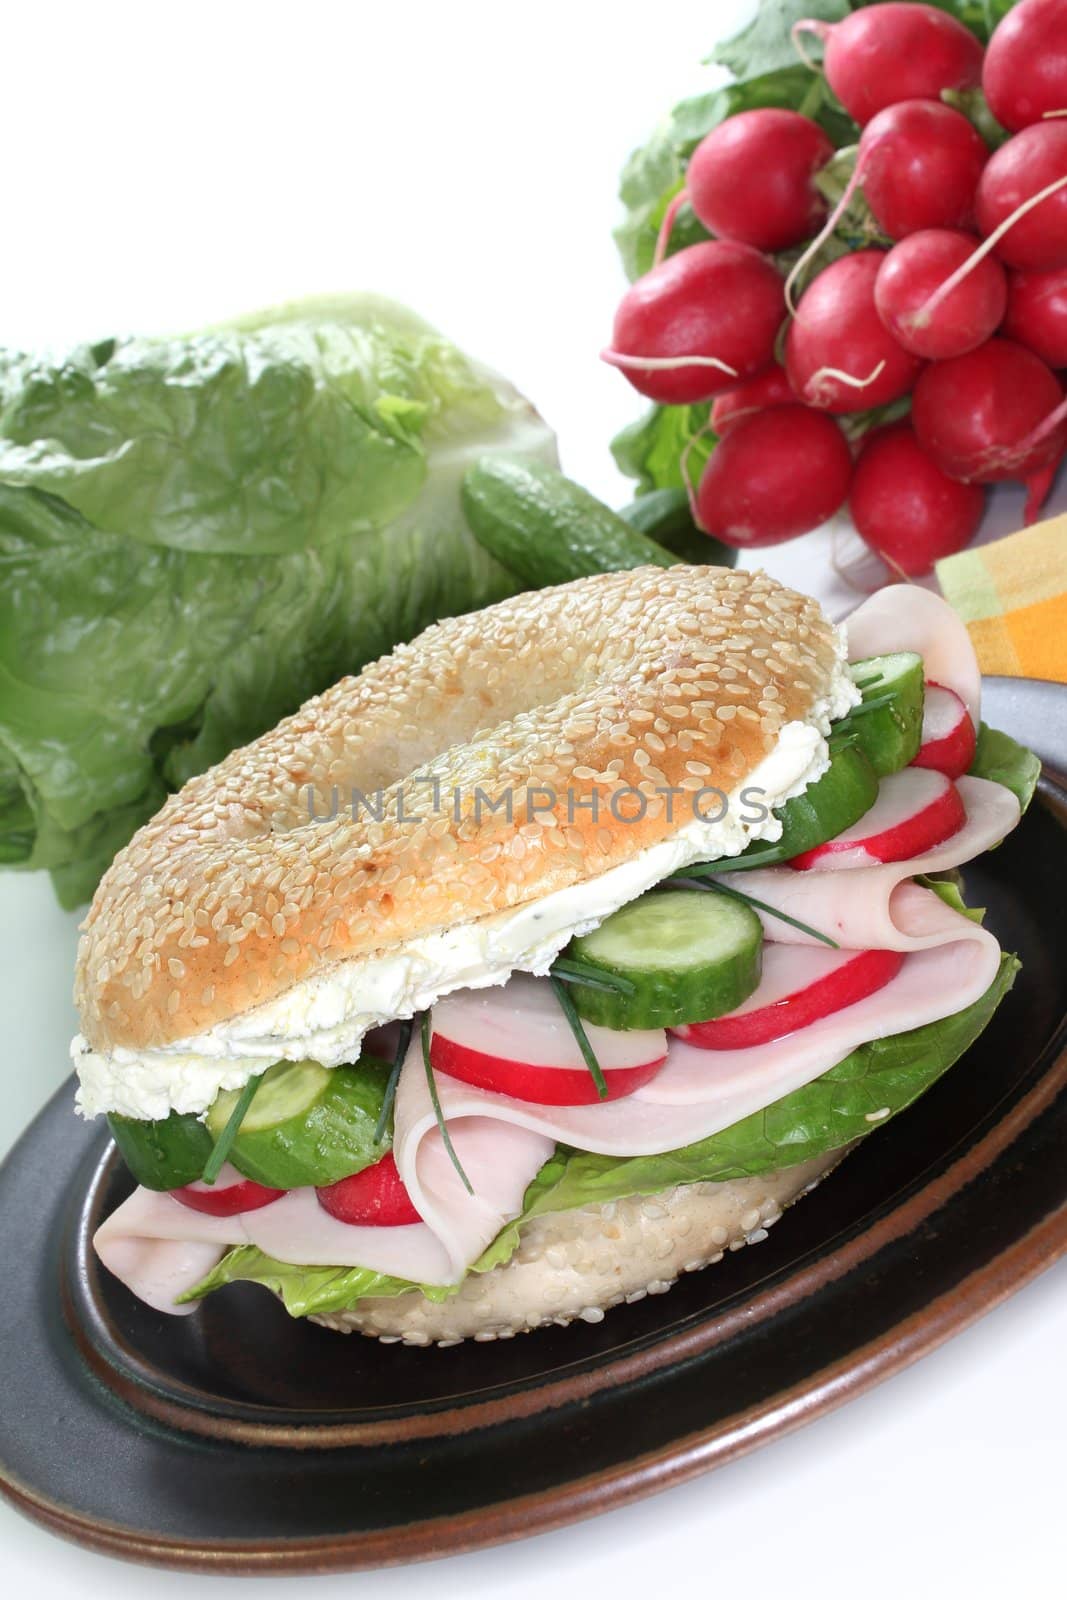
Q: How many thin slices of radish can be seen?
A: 6